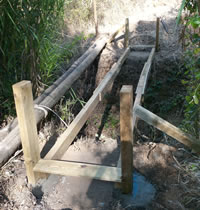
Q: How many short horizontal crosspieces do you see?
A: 2